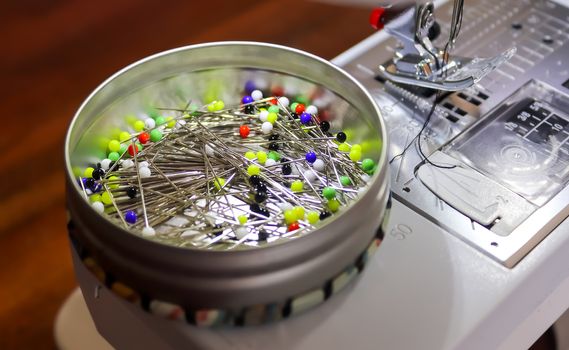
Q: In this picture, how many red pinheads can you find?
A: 6